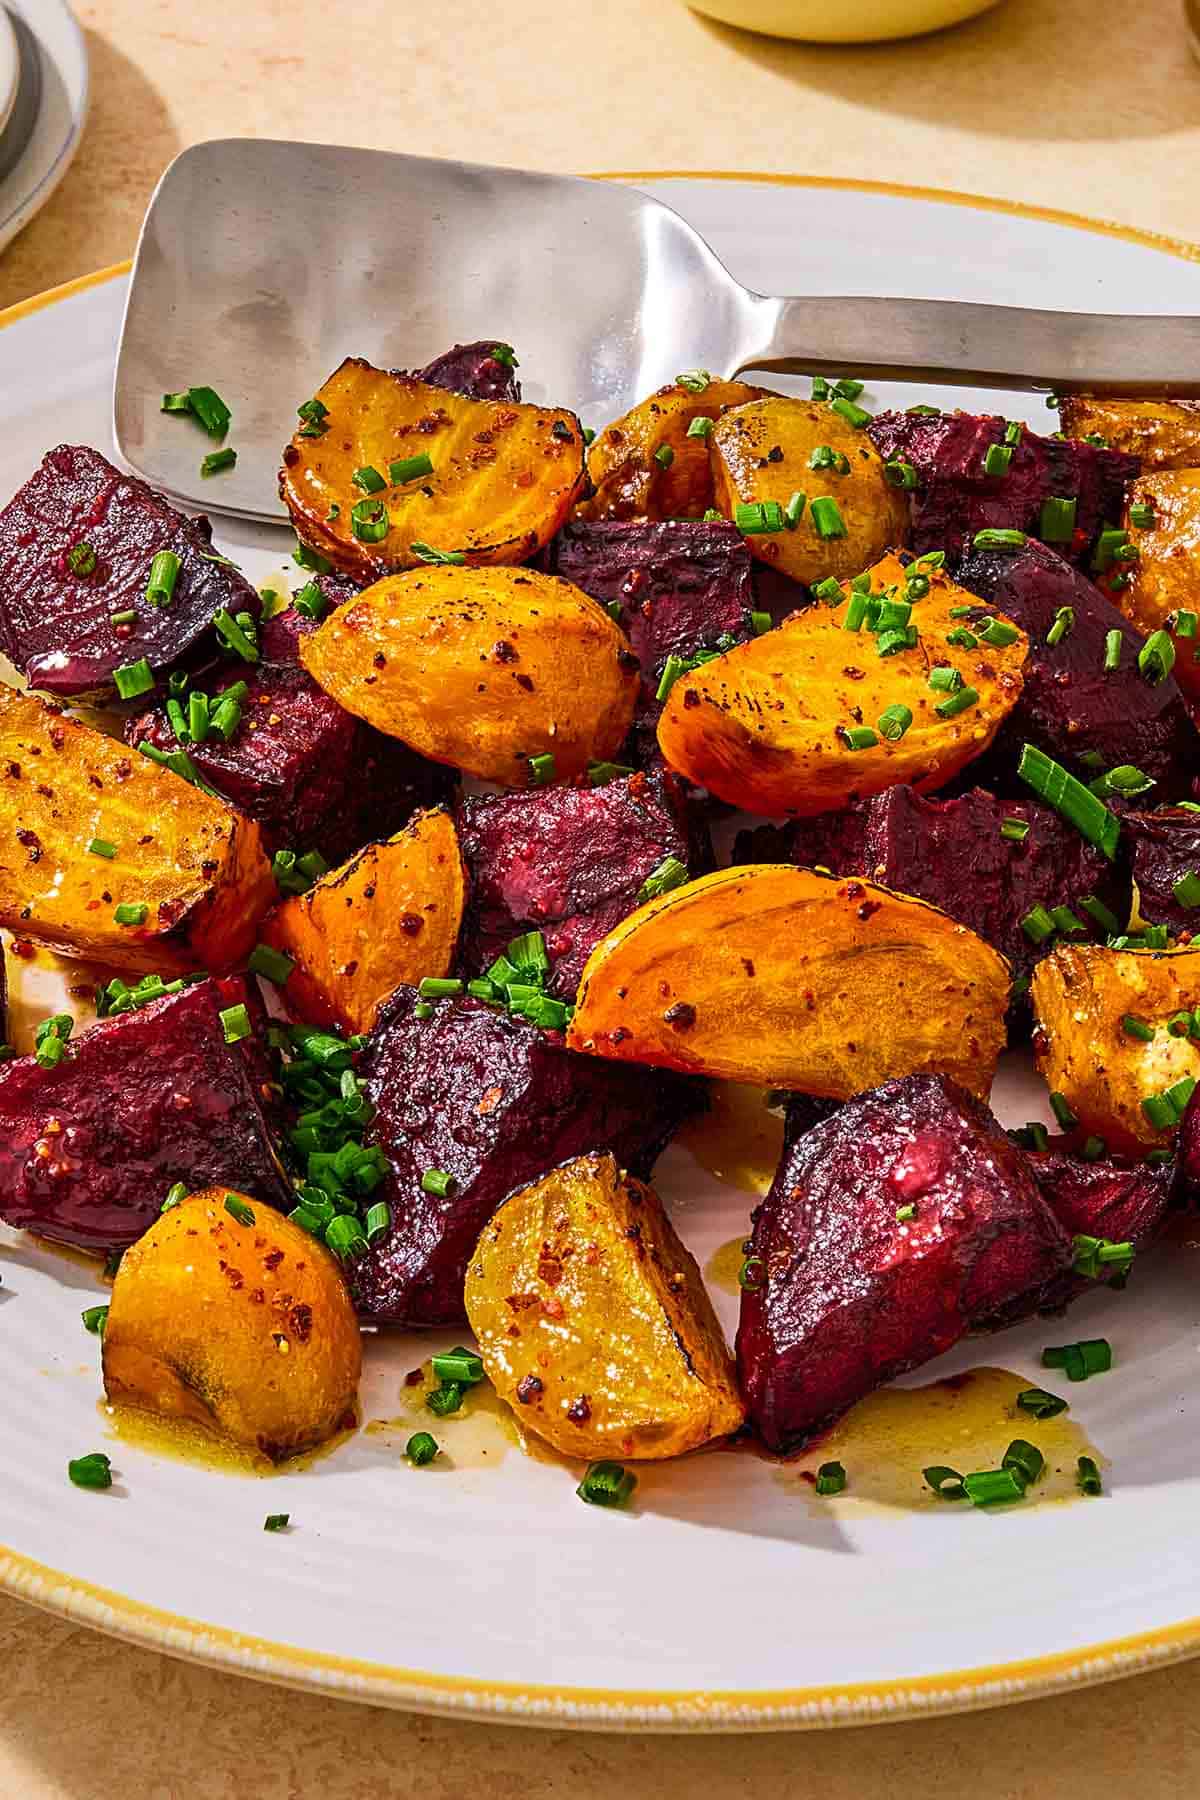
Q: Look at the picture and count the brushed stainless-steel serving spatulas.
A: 1